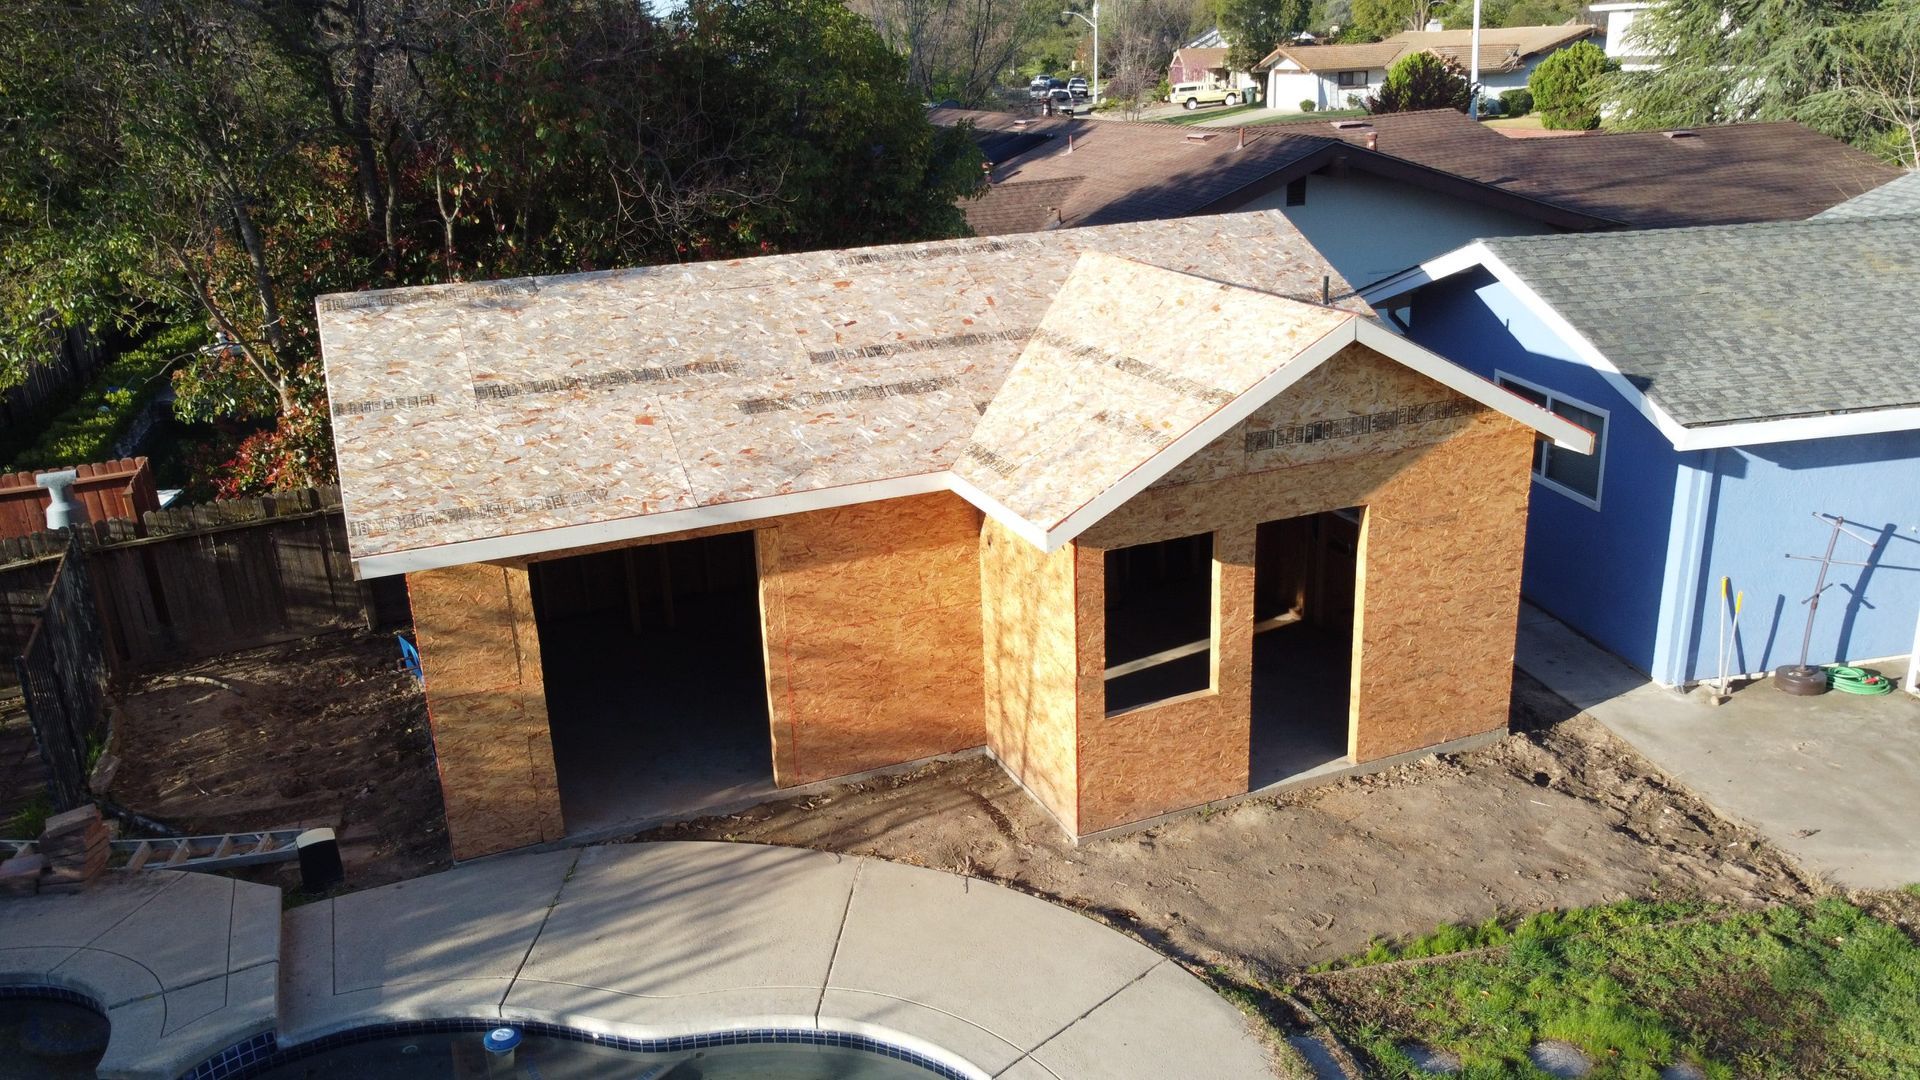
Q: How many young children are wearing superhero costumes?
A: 0